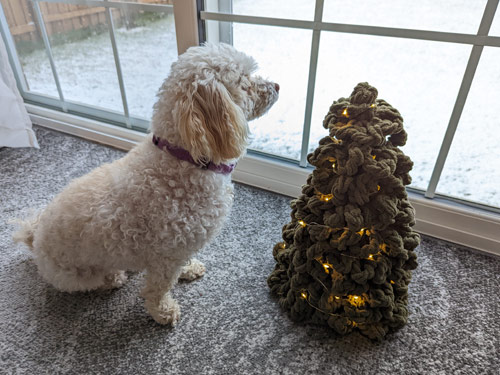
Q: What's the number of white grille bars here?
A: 6